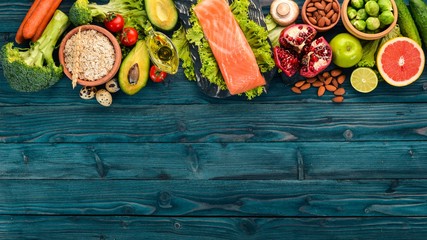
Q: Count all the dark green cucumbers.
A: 2